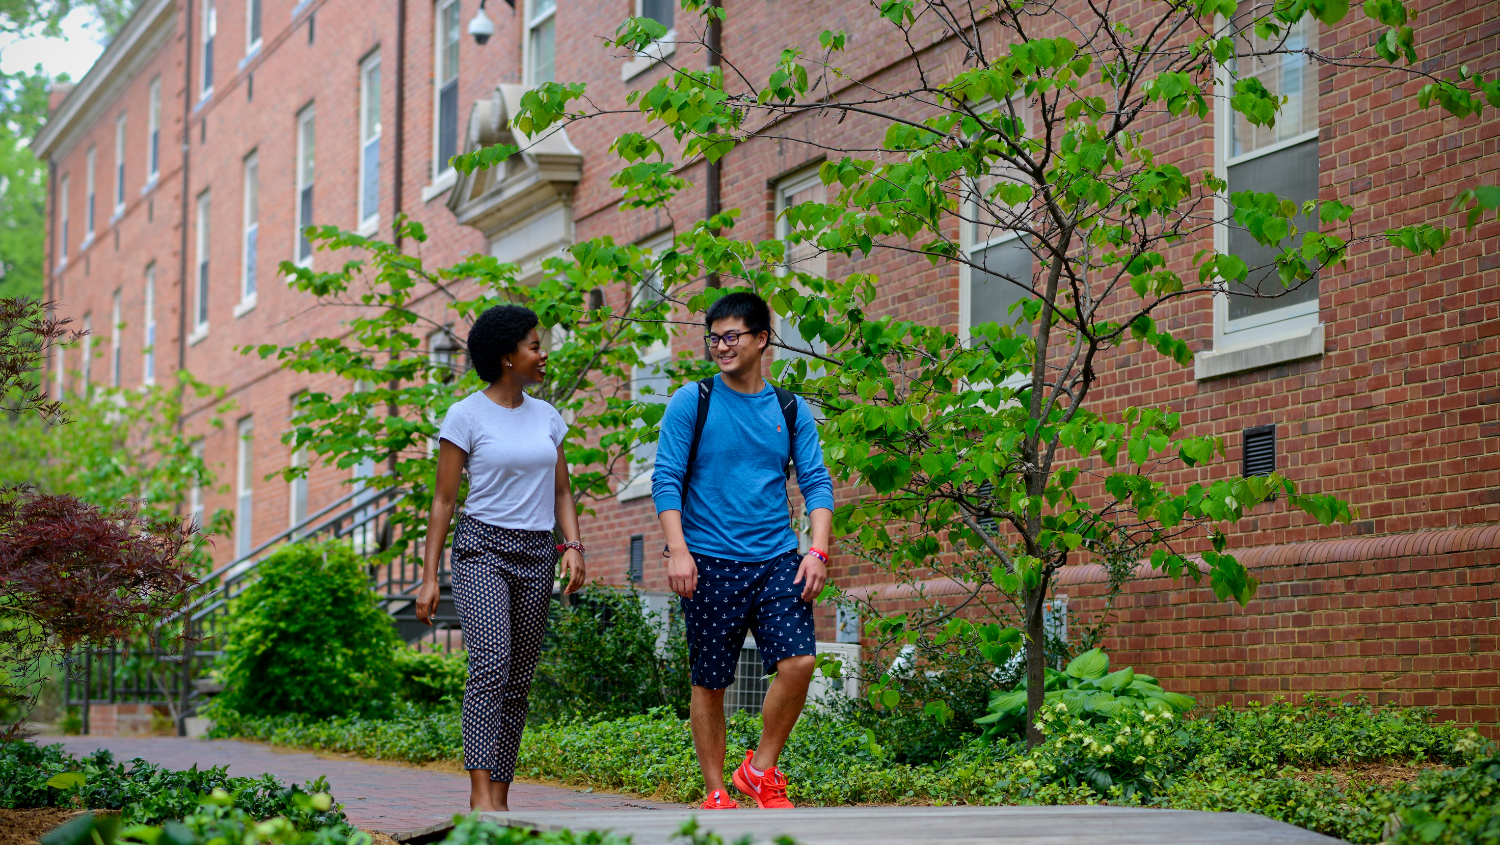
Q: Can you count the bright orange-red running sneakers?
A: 2